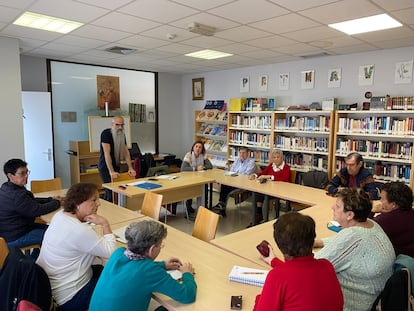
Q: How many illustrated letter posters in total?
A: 7